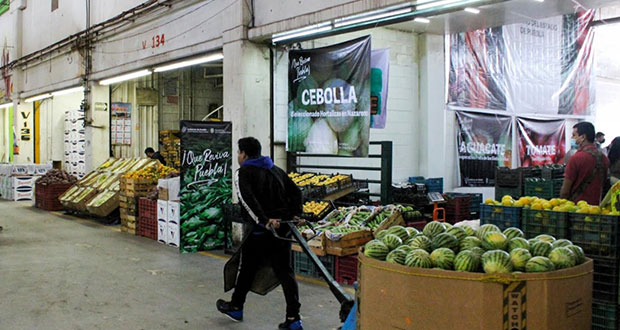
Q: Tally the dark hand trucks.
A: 1